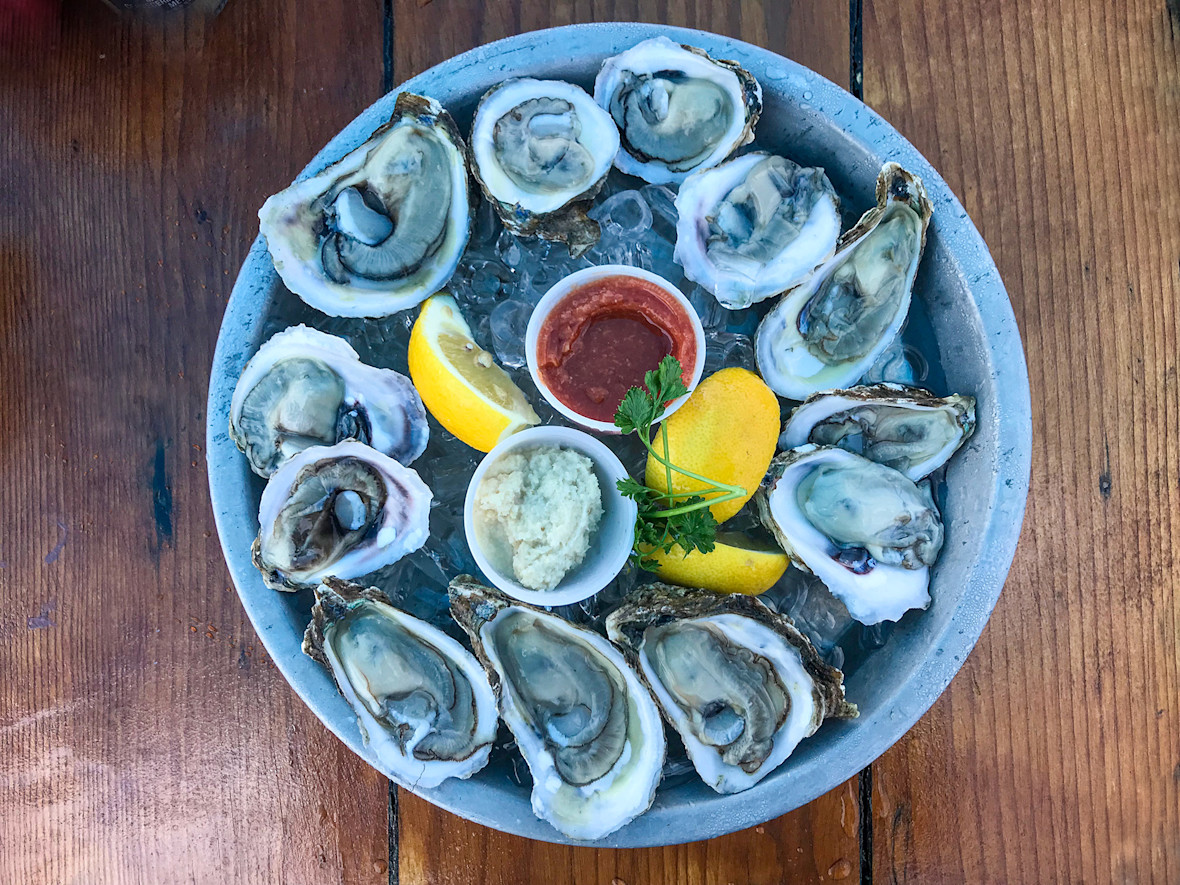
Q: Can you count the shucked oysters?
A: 12